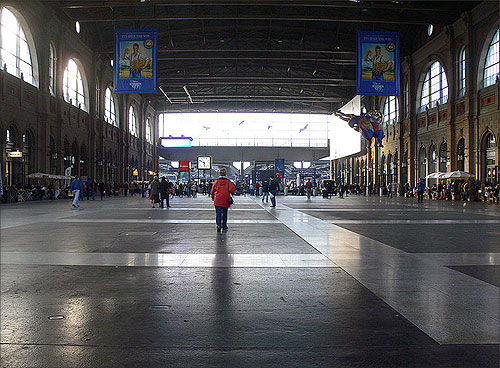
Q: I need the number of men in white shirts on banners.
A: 2